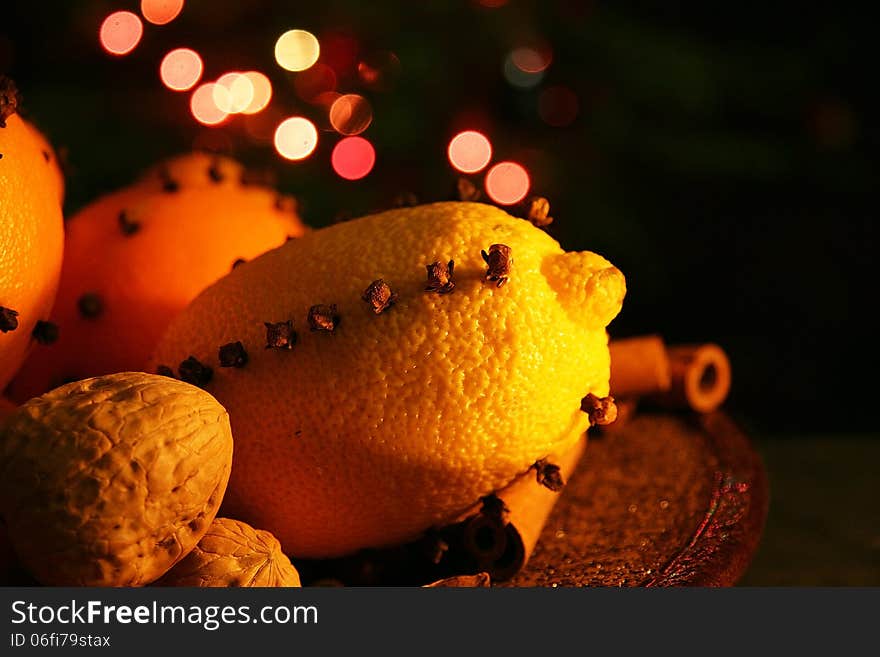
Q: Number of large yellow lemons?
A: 1